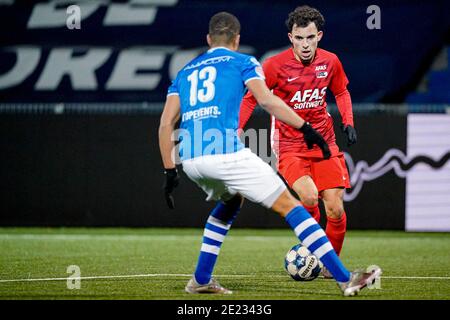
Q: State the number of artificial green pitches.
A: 1